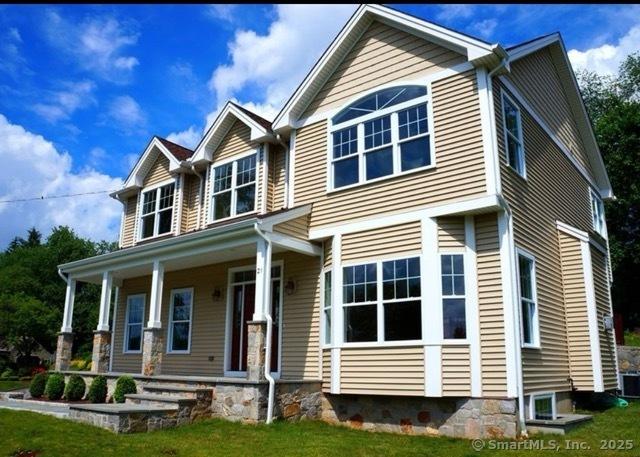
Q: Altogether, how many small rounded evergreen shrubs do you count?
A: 5